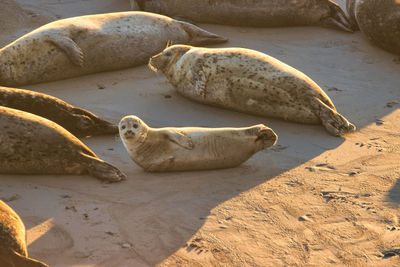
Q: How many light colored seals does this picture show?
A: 3